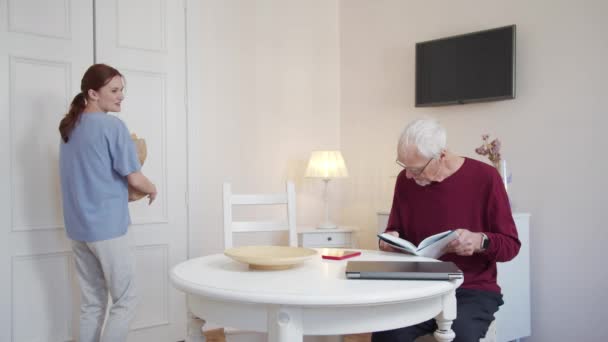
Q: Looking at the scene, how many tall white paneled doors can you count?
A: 2